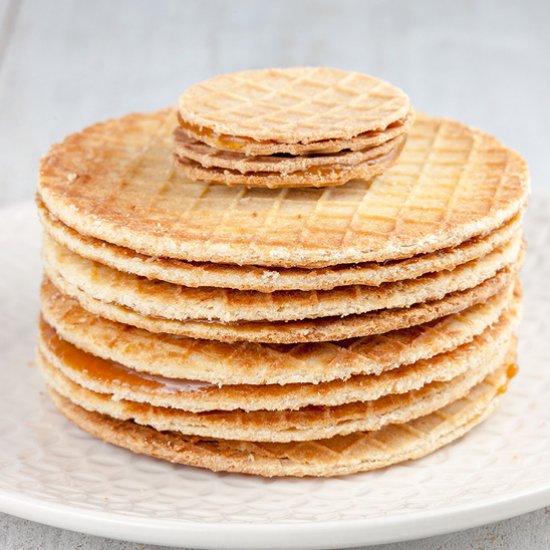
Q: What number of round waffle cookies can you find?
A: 12